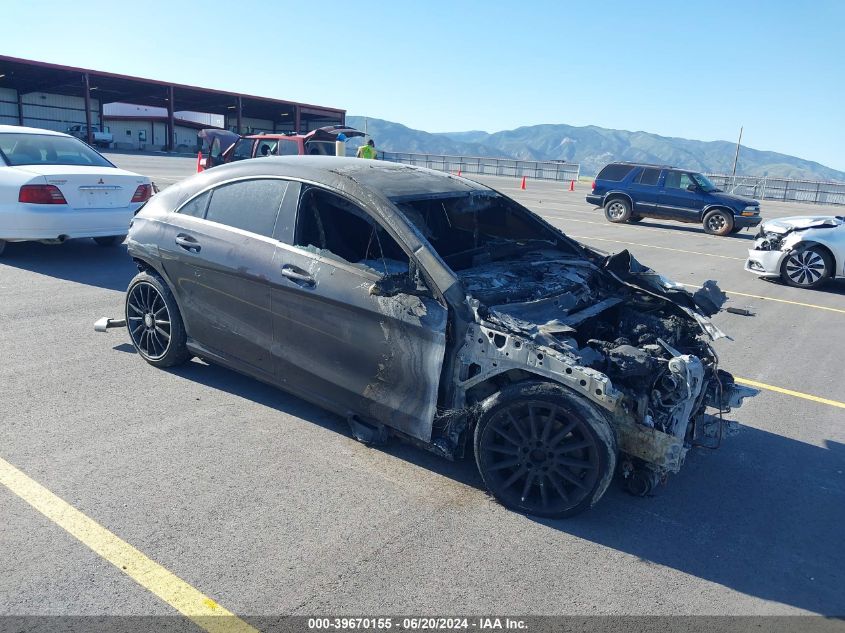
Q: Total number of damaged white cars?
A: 1